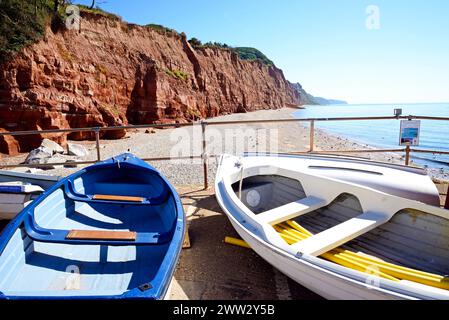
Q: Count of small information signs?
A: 1